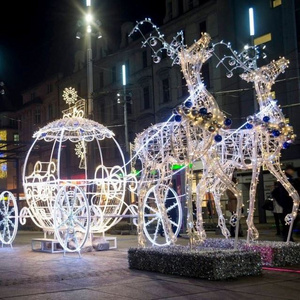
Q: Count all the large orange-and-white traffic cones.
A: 0